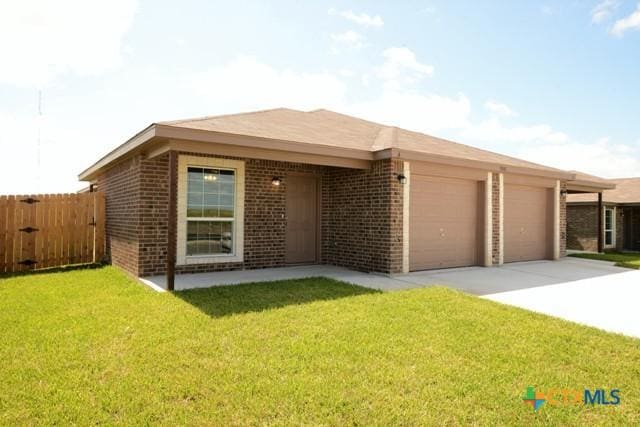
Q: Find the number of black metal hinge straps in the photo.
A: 3